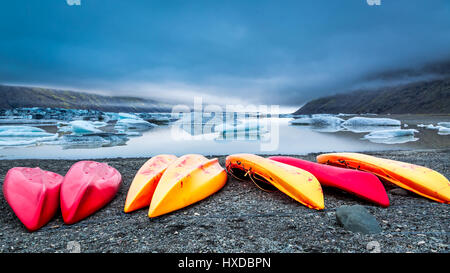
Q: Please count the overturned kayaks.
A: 7